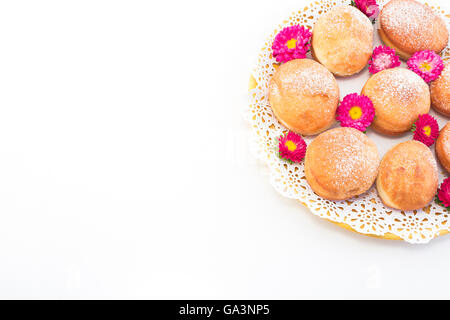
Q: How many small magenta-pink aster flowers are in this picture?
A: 8